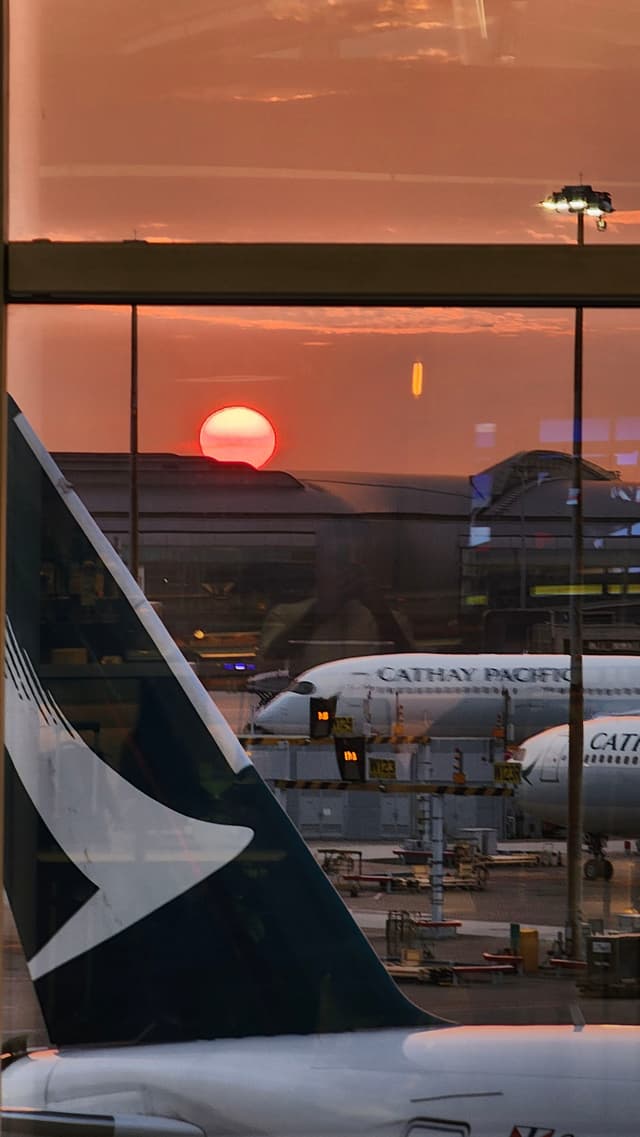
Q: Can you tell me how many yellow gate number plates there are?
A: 3